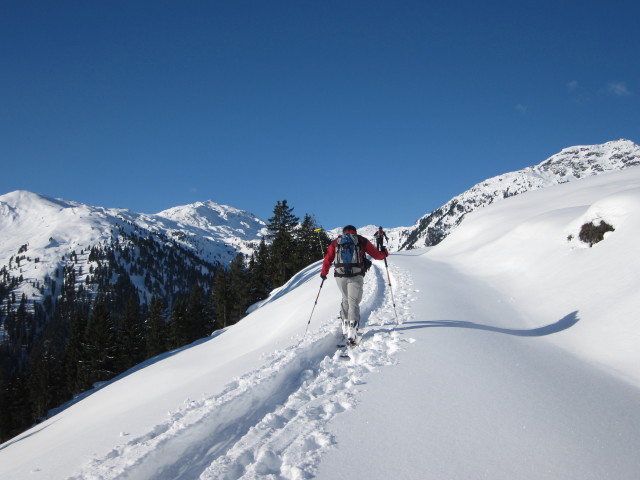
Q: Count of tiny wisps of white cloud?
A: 3